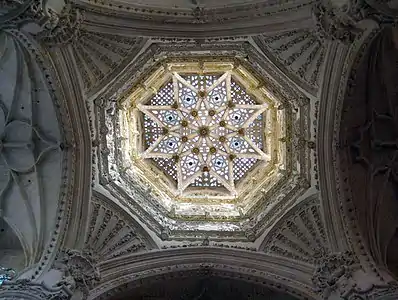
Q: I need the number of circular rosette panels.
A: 8